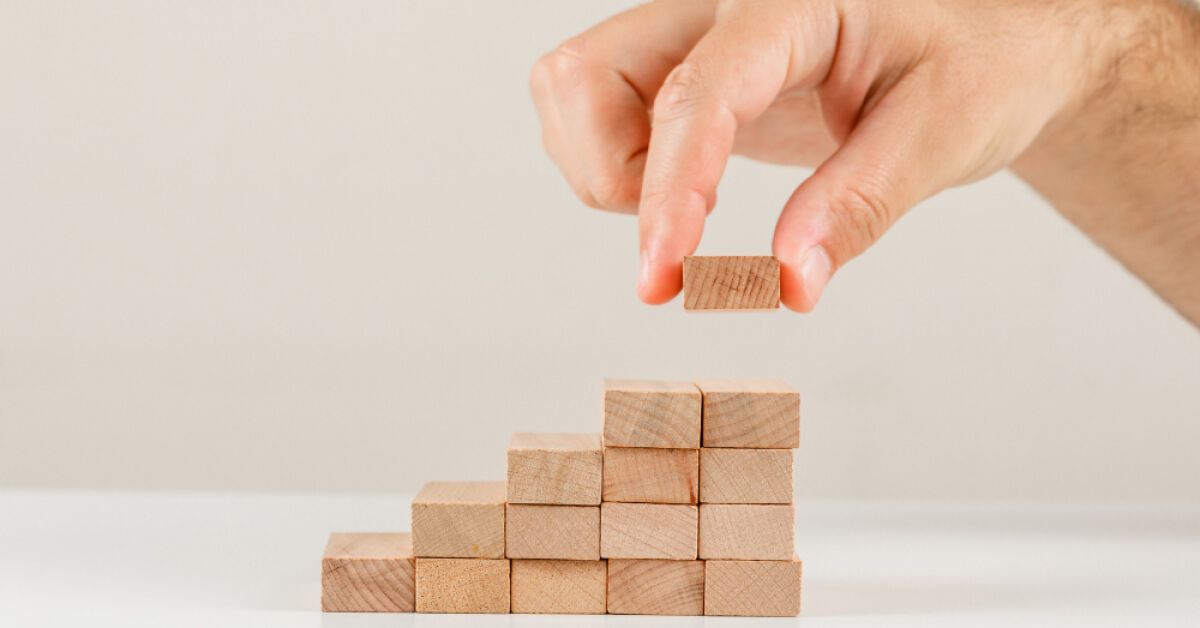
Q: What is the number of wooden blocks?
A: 15